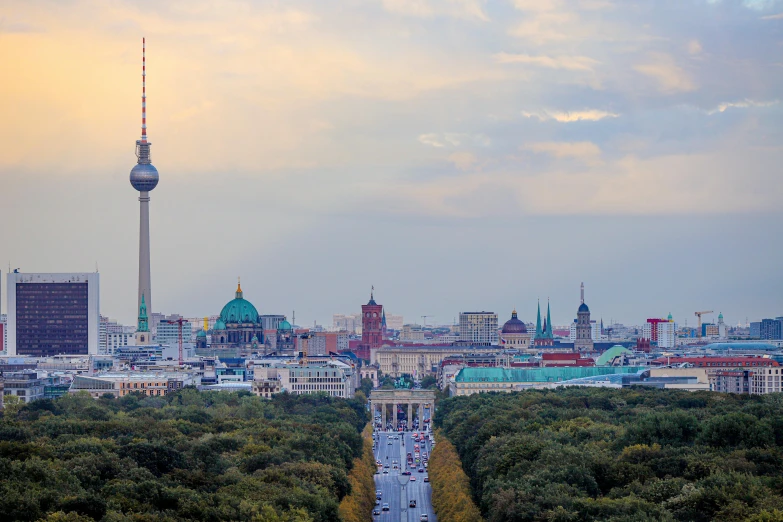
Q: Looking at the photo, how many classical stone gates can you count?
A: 1